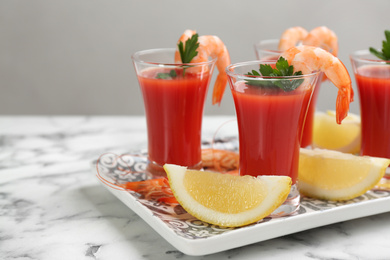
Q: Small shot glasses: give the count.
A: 4